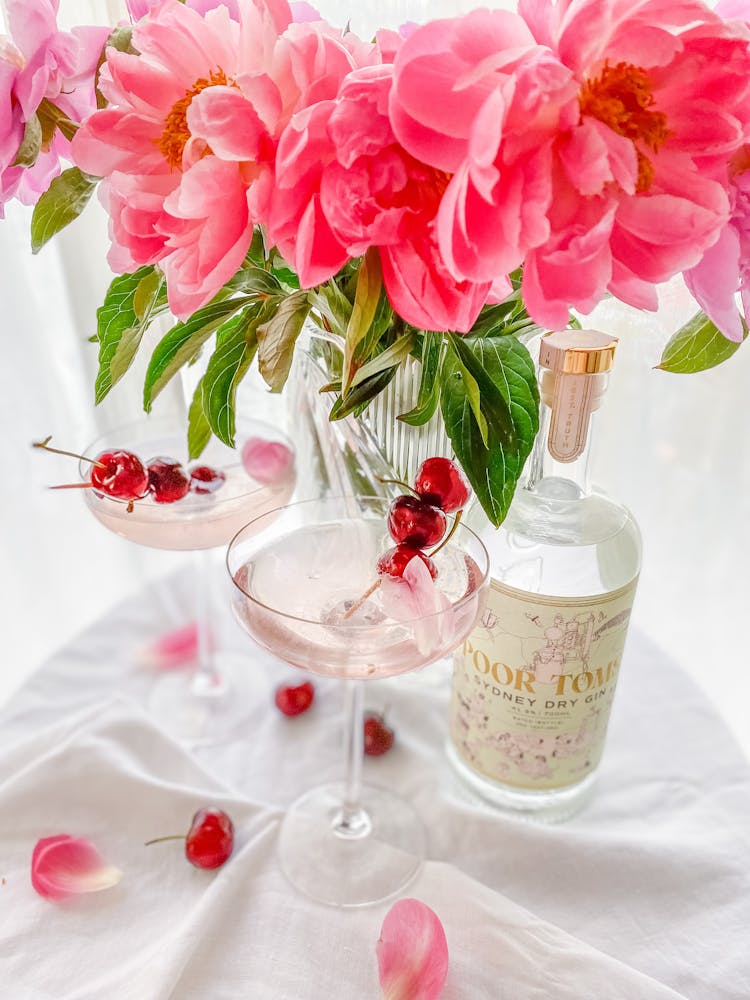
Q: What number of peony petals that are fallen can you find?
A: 3